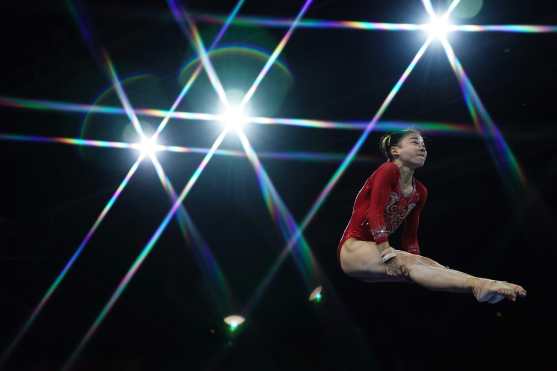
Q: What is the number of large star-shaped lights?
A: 3